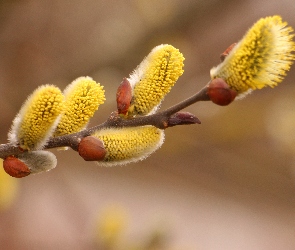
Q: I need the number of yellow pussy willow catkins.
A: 5